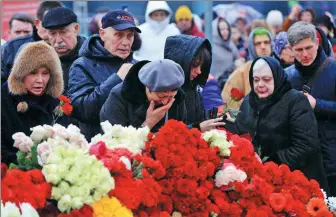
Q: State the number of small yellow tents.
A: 0